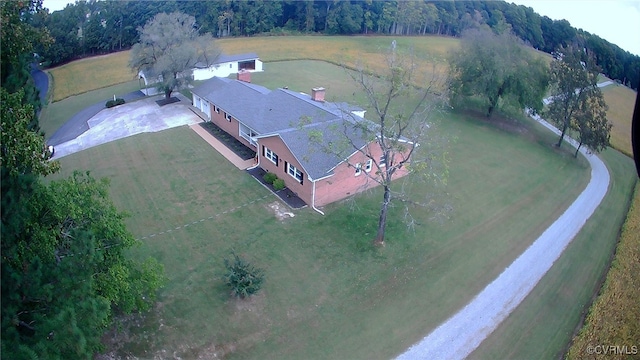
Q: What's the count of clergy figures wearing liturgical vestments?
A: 0